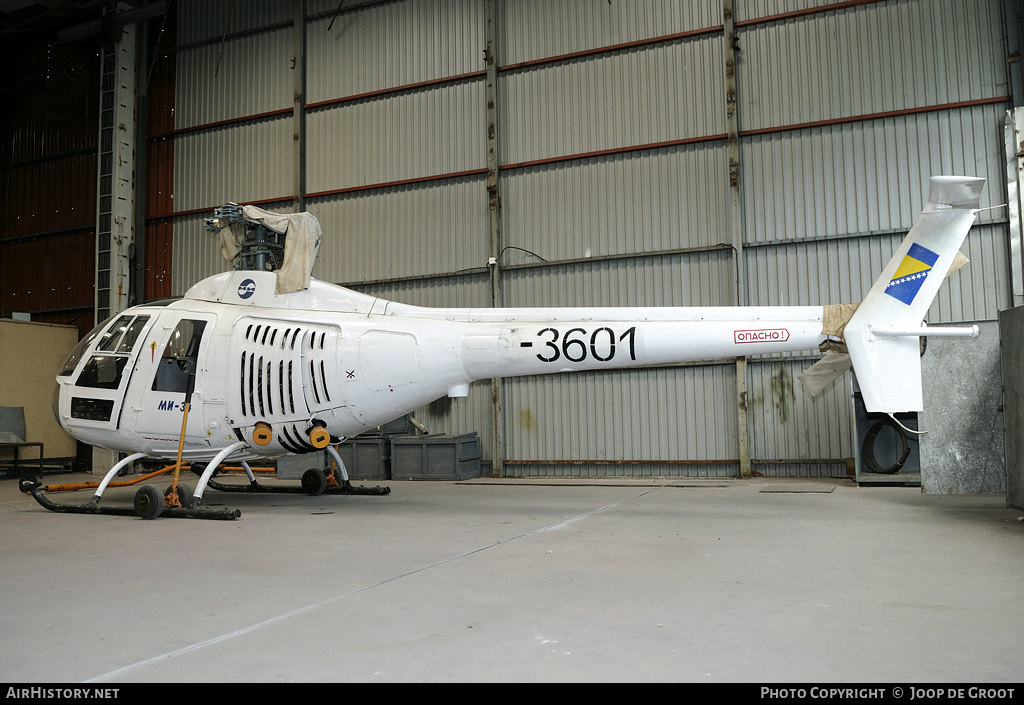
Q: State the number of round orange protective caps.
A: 2